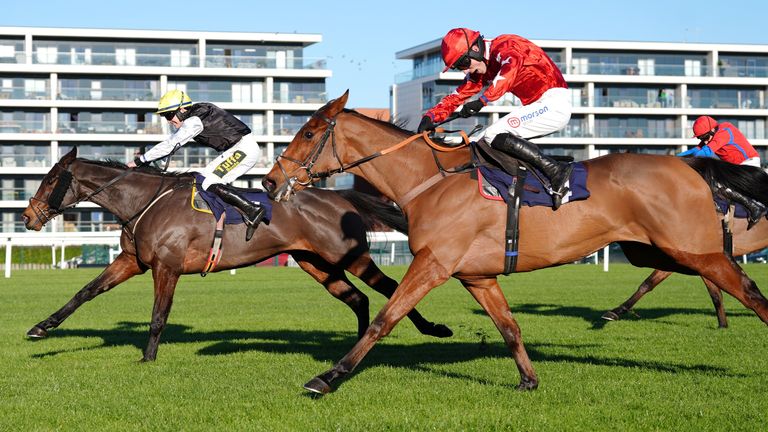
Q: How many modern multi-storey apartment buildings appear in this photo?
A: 2